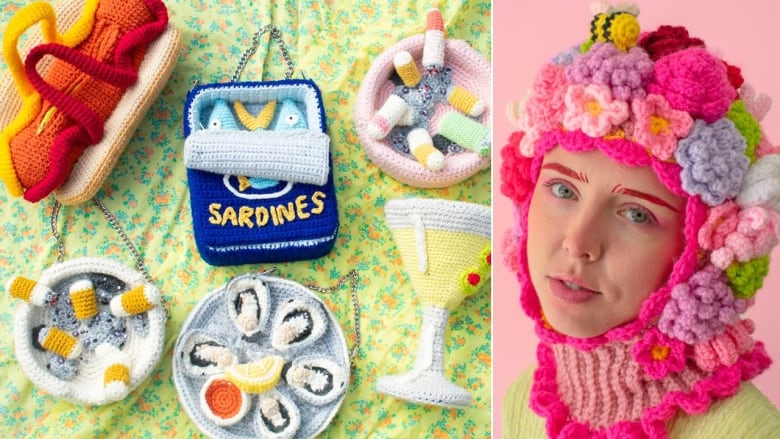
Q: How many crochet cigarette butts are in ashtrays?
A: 11